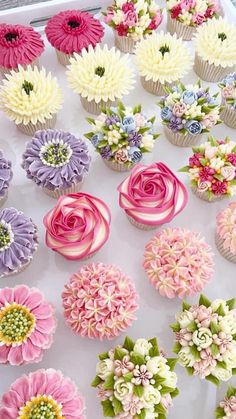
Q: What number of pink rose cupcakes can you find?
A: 2